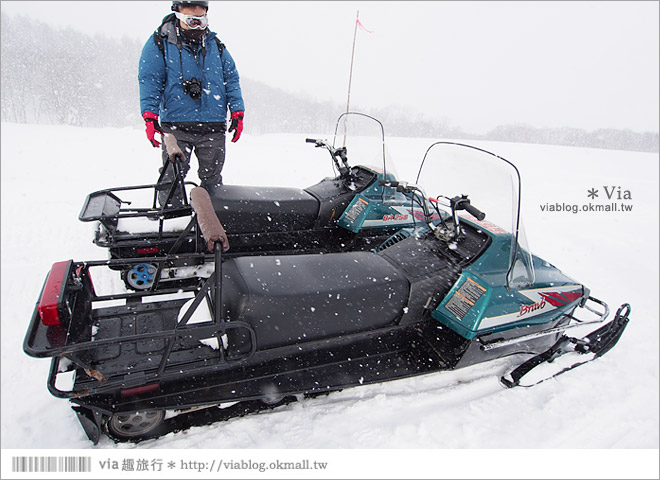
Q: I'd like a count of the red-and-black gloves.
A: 2